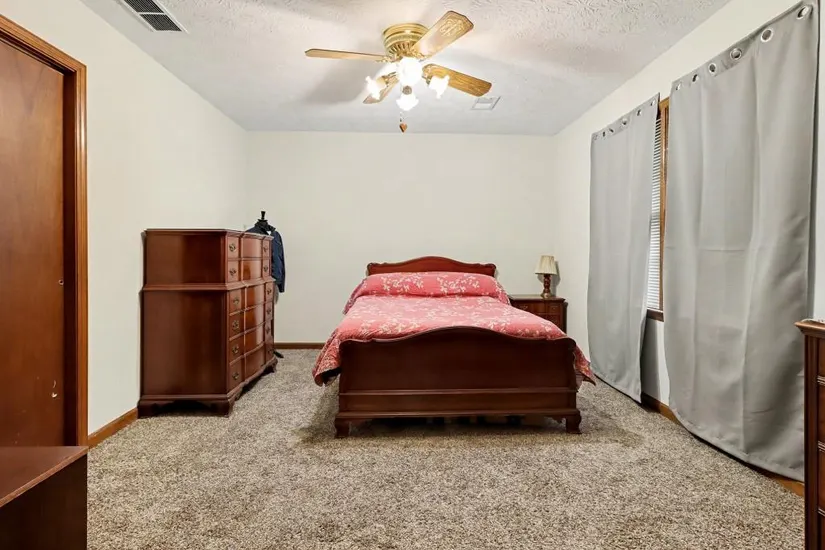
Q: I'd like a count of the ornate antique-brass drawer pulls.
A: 12